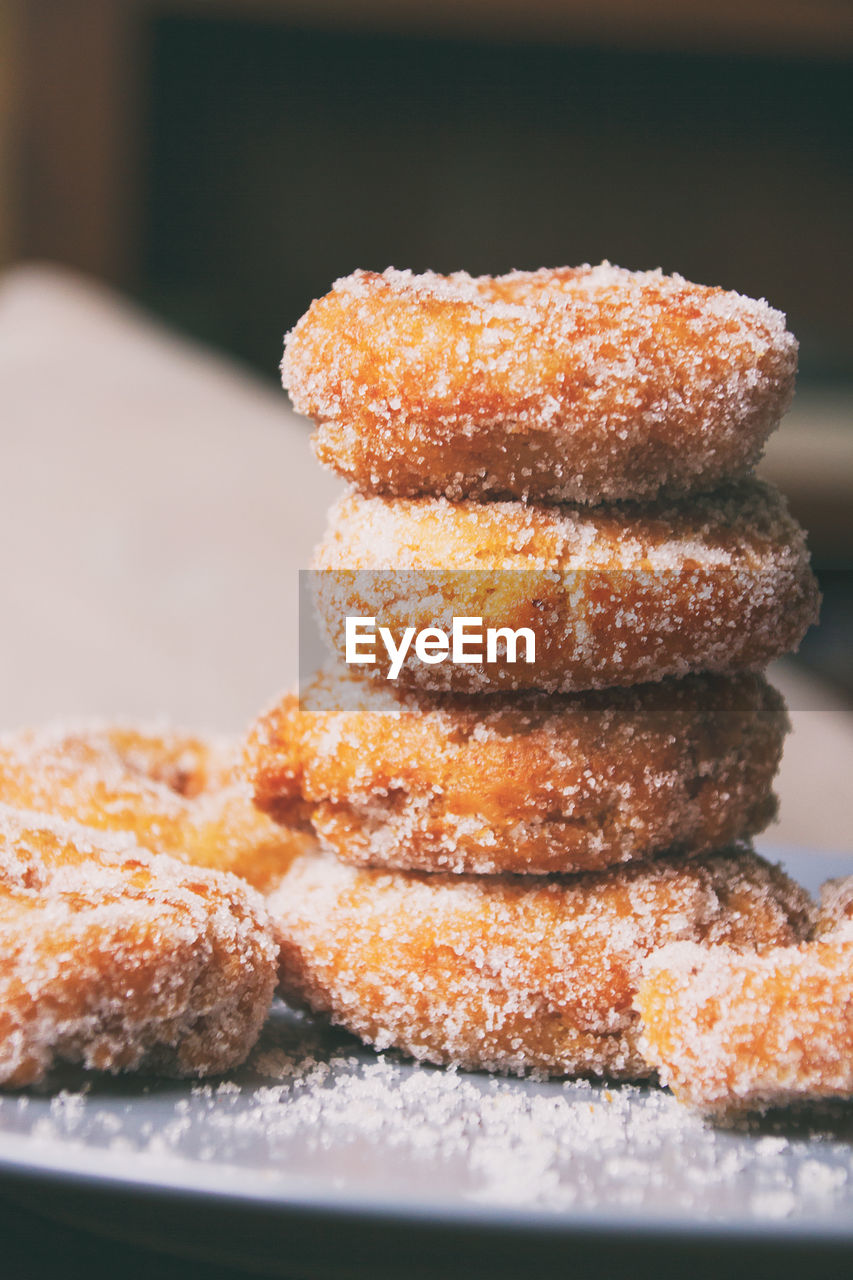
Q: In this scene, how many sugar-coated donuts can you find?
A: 7